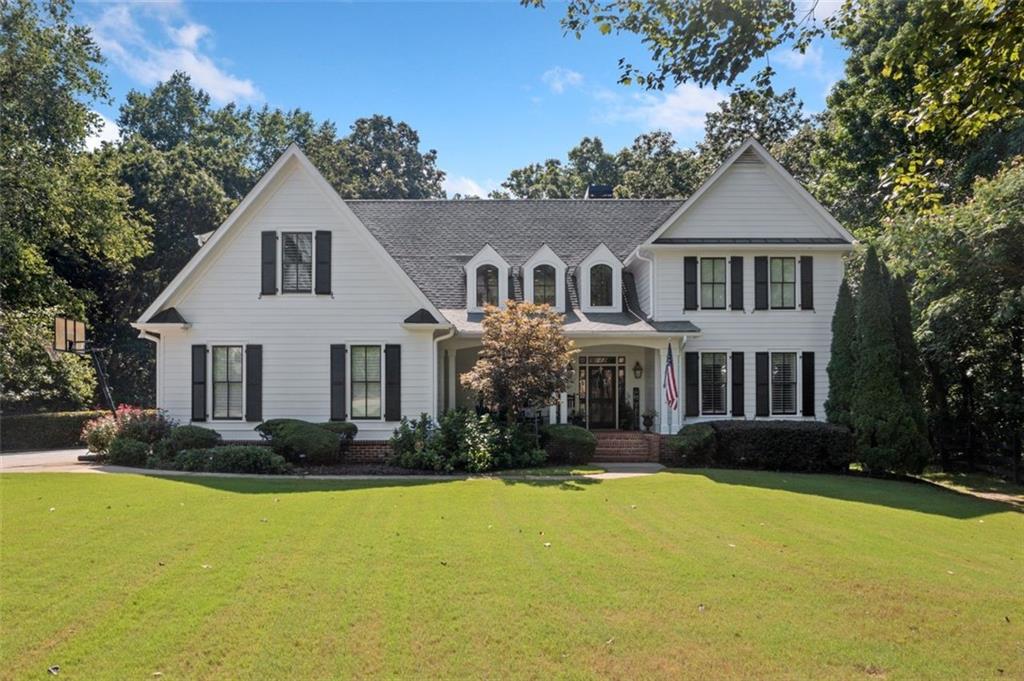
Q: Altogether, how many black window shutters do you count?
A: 14